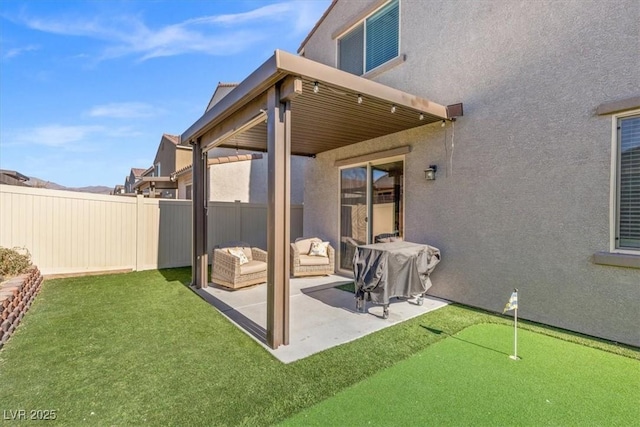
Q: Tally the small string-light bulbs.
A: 5